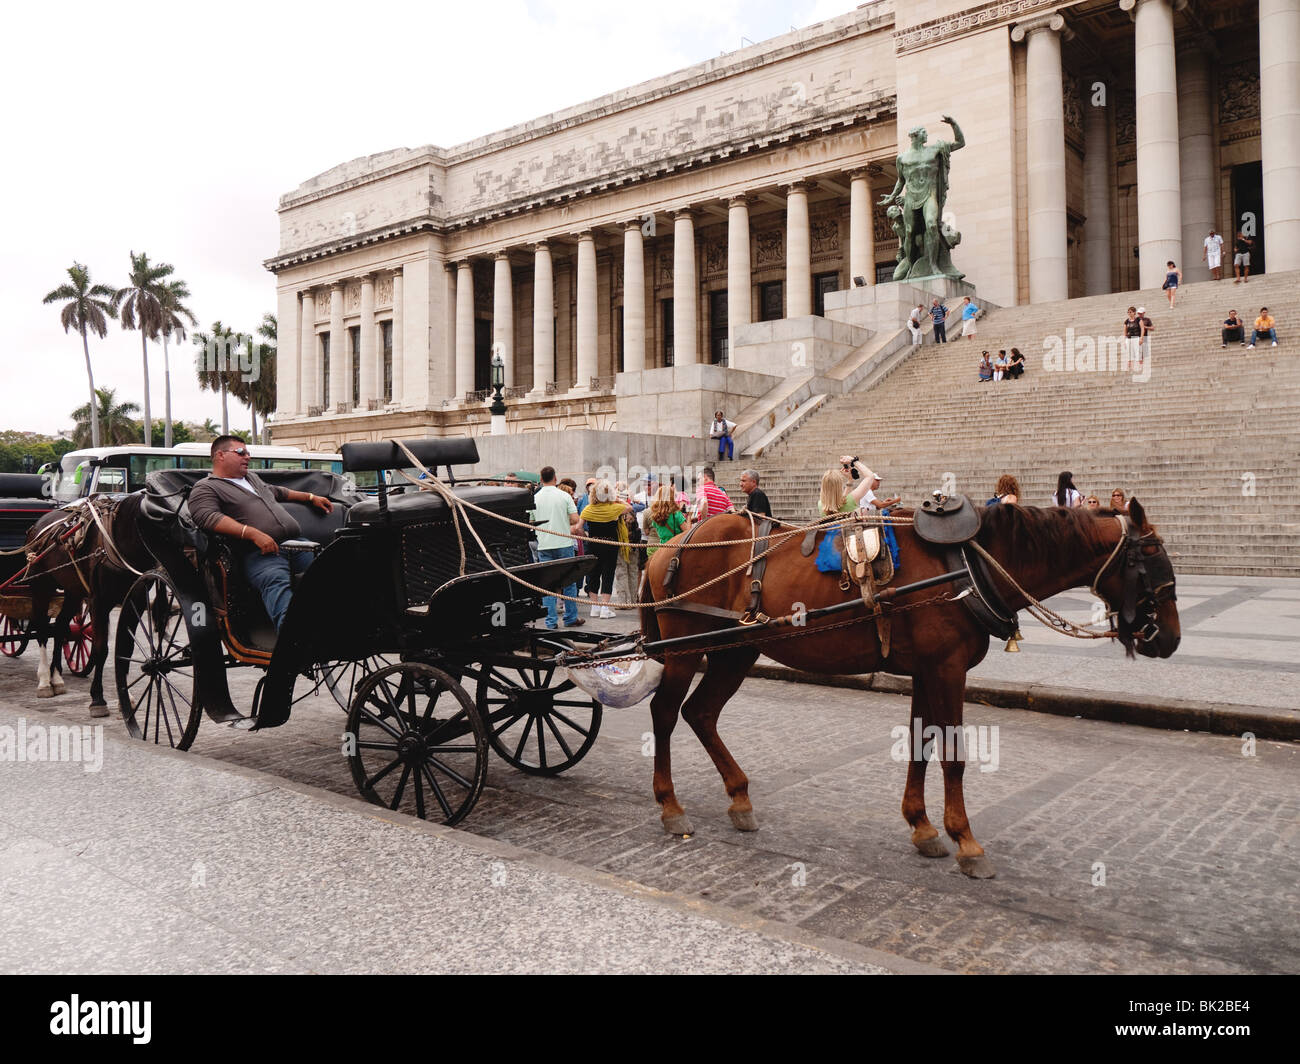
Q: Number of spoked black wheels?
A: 4